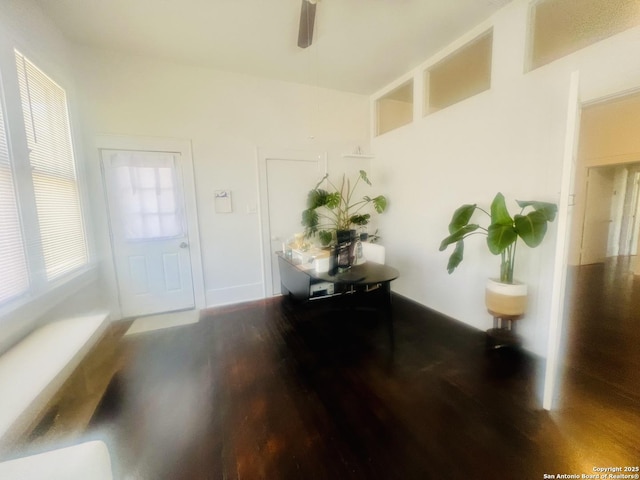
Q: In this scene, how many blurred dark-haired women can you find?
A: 0